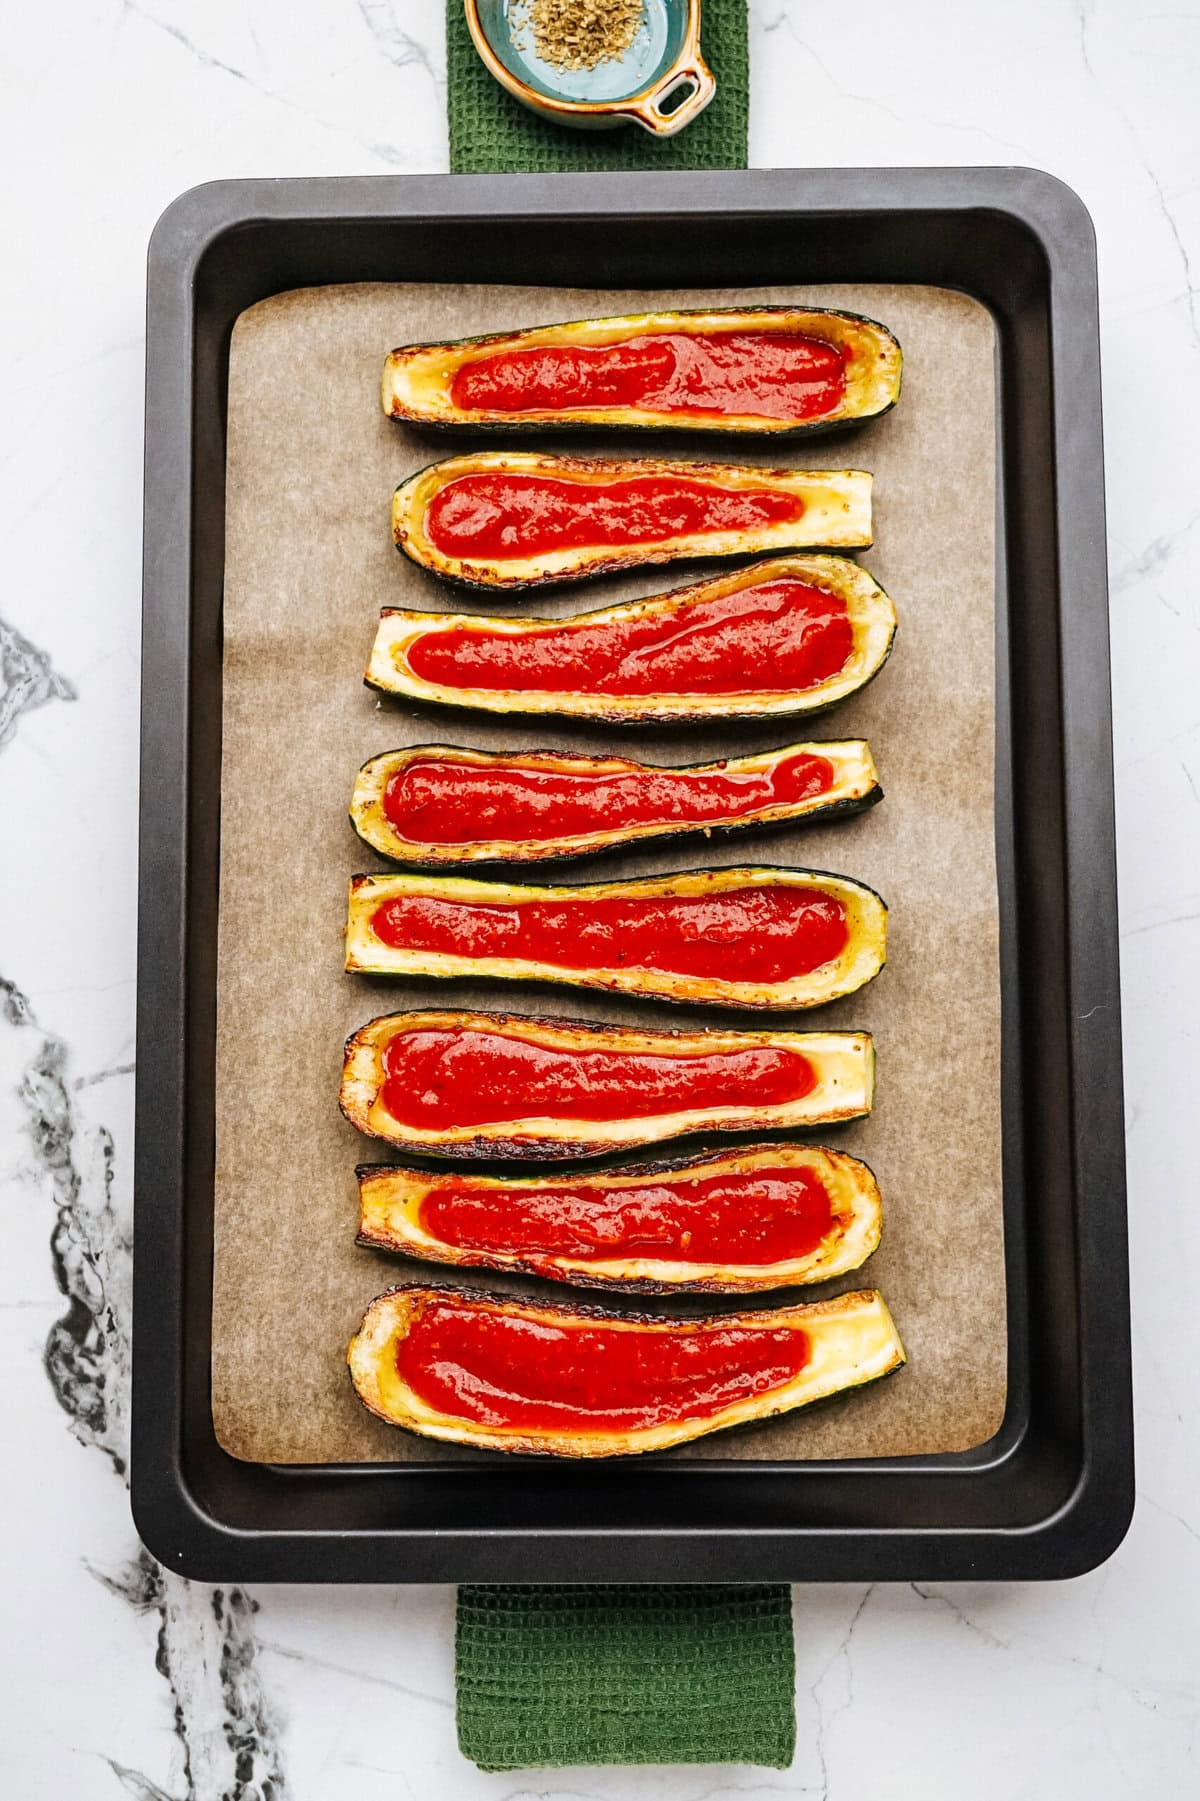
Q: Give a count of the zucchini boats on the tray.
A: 8